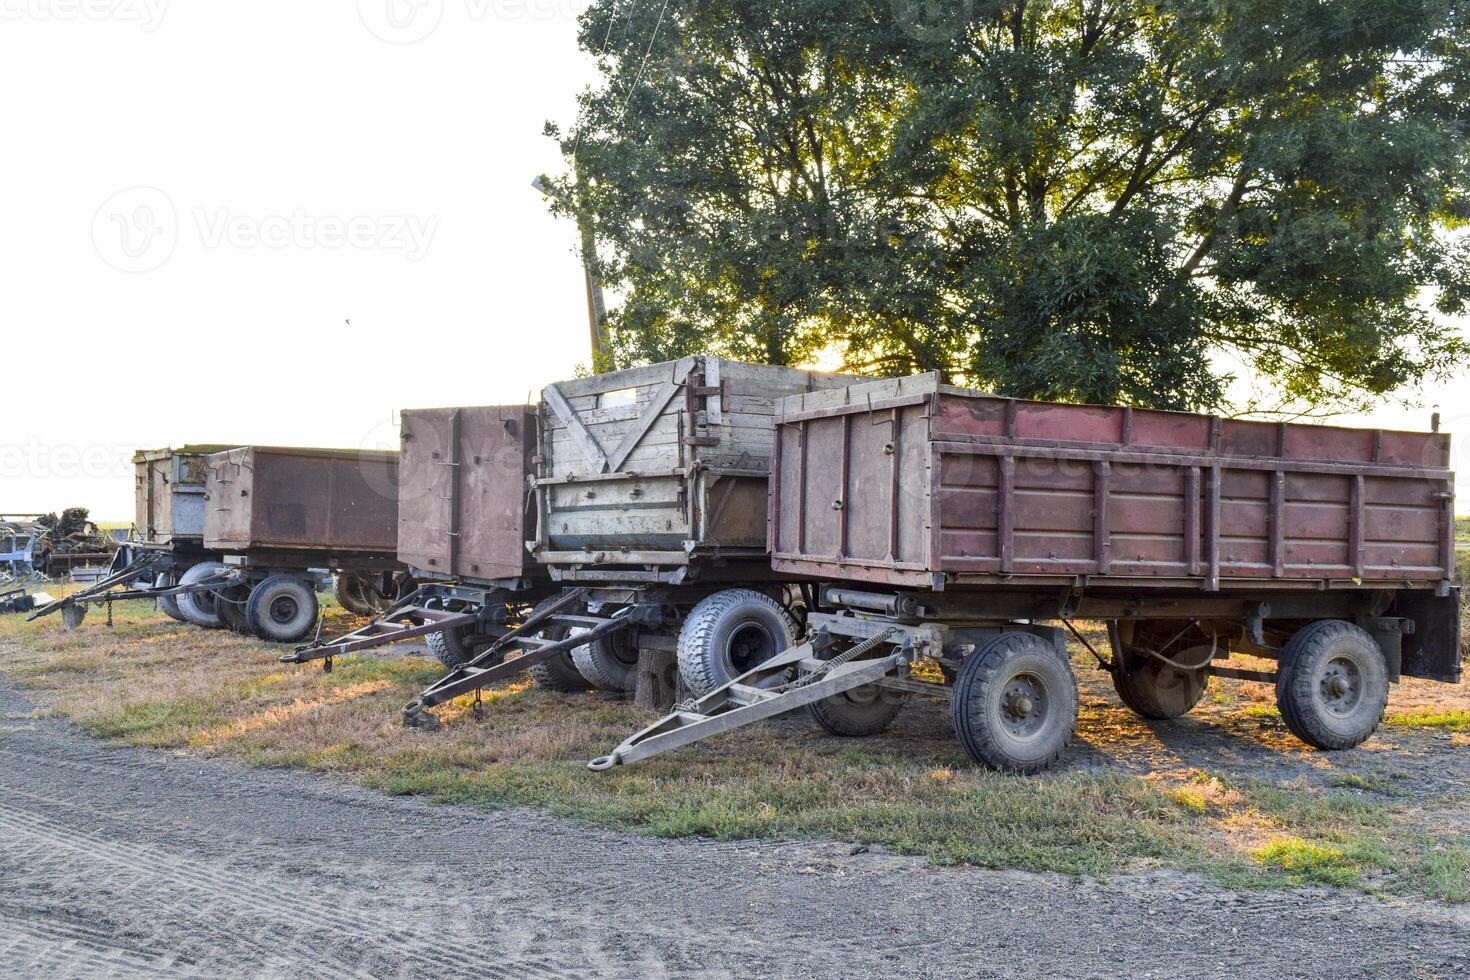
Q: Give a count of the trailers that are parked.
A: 5